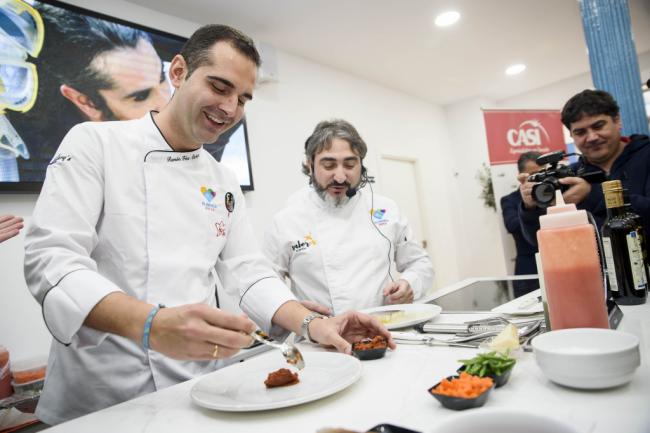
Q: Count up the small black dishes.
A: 3